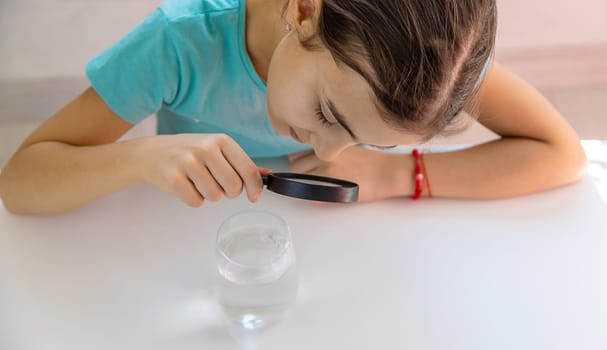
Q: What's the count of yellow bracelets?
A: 0